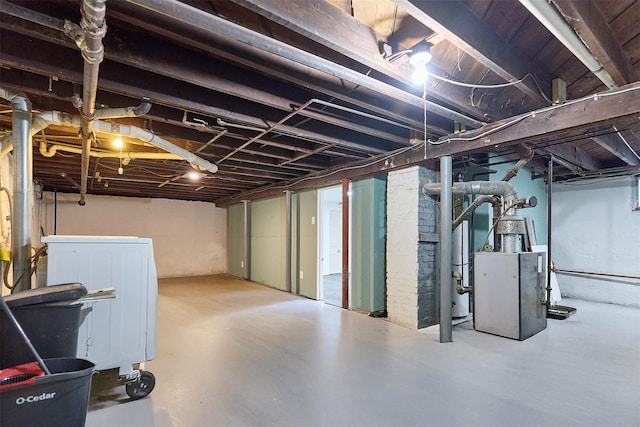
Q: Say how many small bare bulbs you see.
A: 3